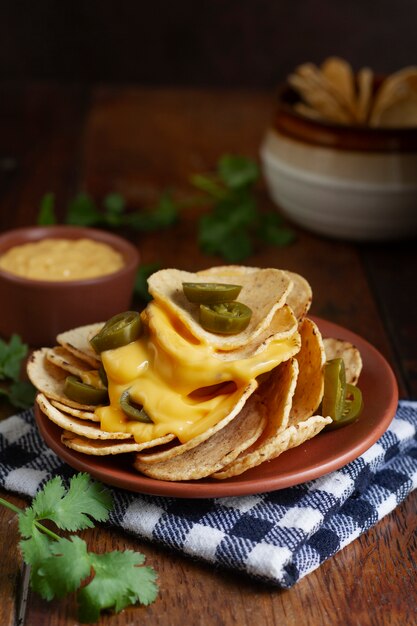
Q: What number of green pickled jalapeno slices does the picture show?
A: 7